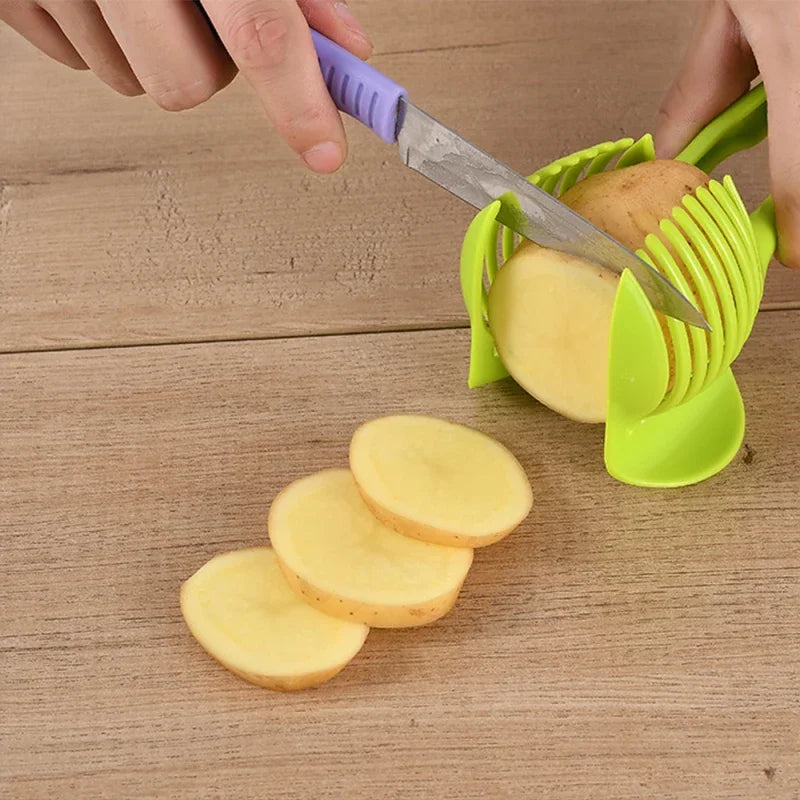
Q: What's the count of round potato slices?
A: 3